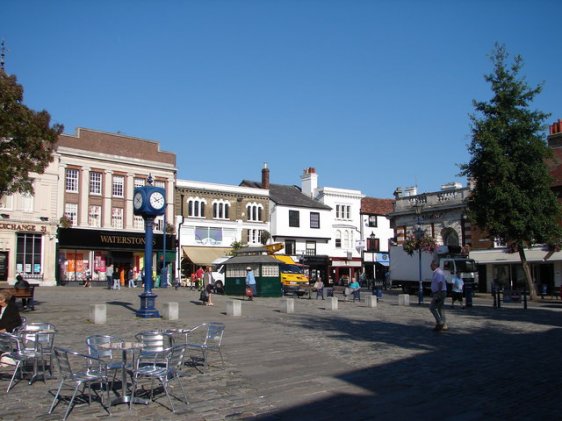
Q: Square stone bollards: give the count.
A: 7